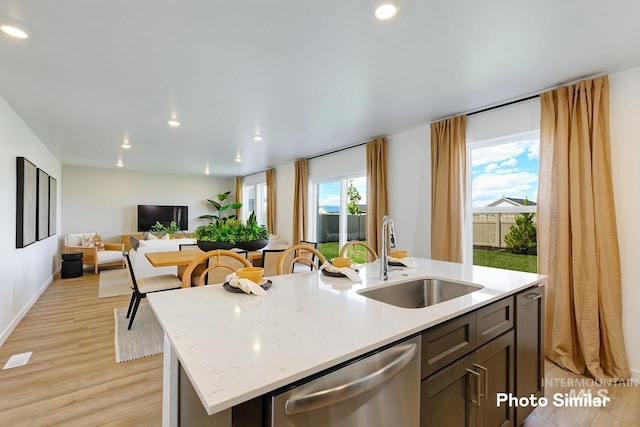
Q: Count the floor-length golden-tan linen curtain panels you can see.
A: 6